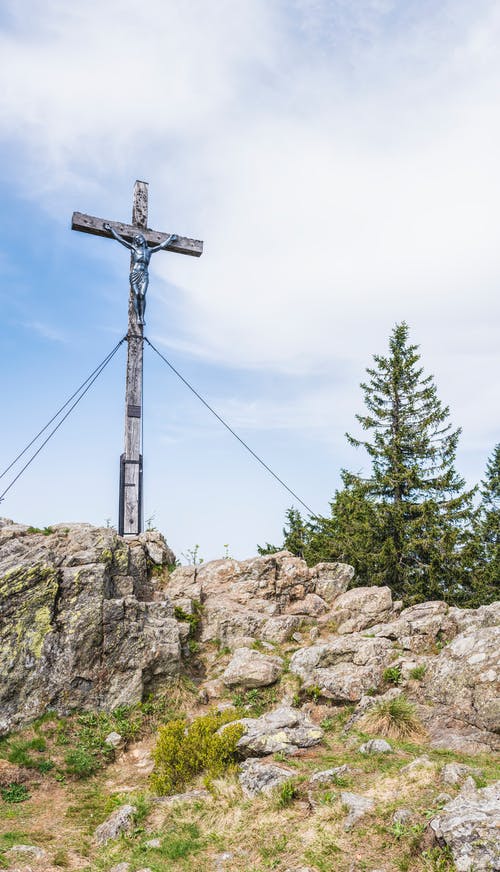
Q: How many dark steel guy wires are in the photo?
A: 3